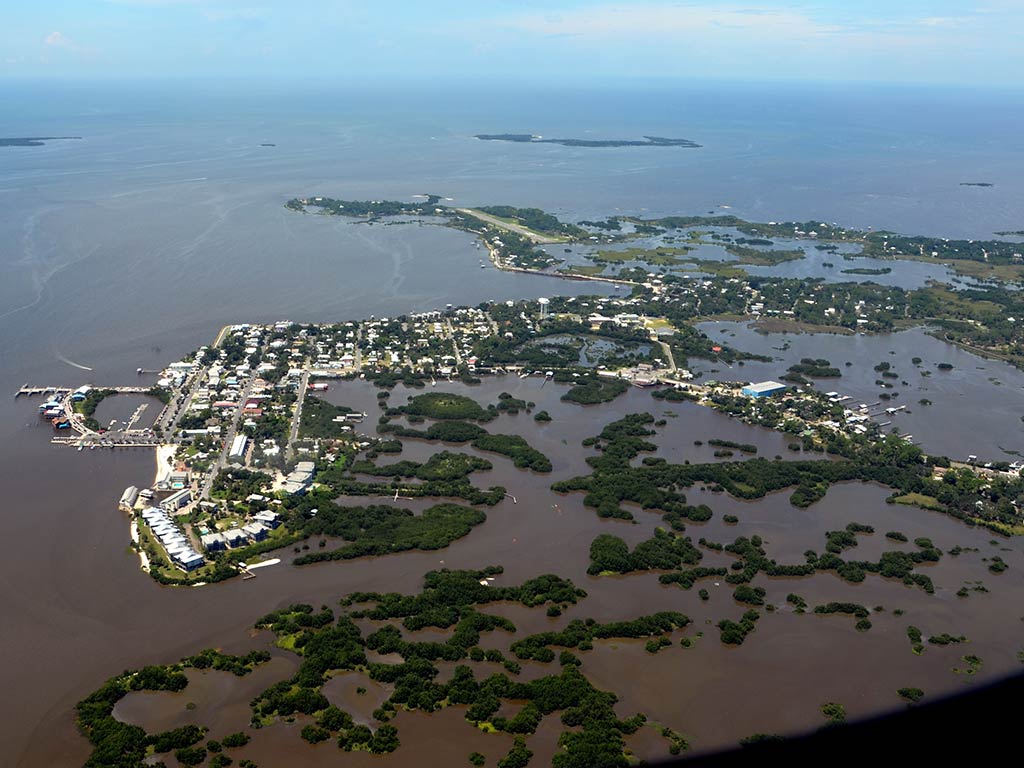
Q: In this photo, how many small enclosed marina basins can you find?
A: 1